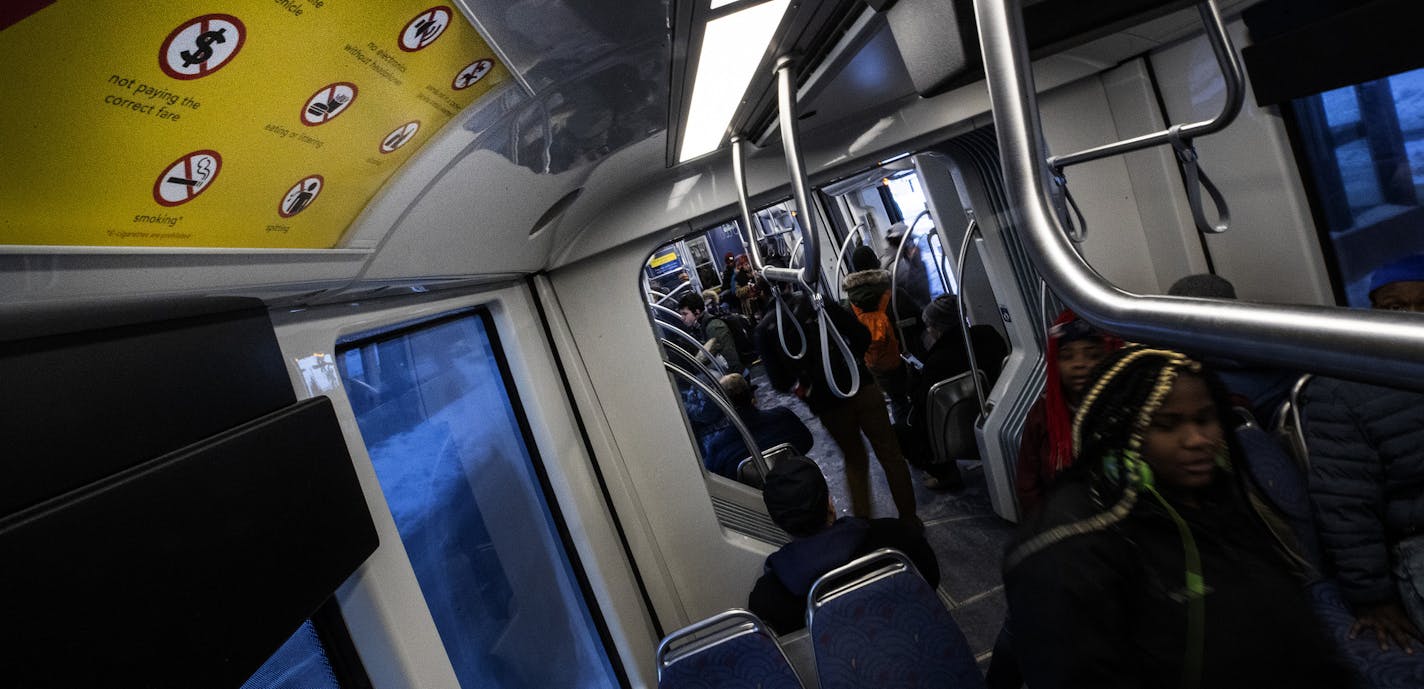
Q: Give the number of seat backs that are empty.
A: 2